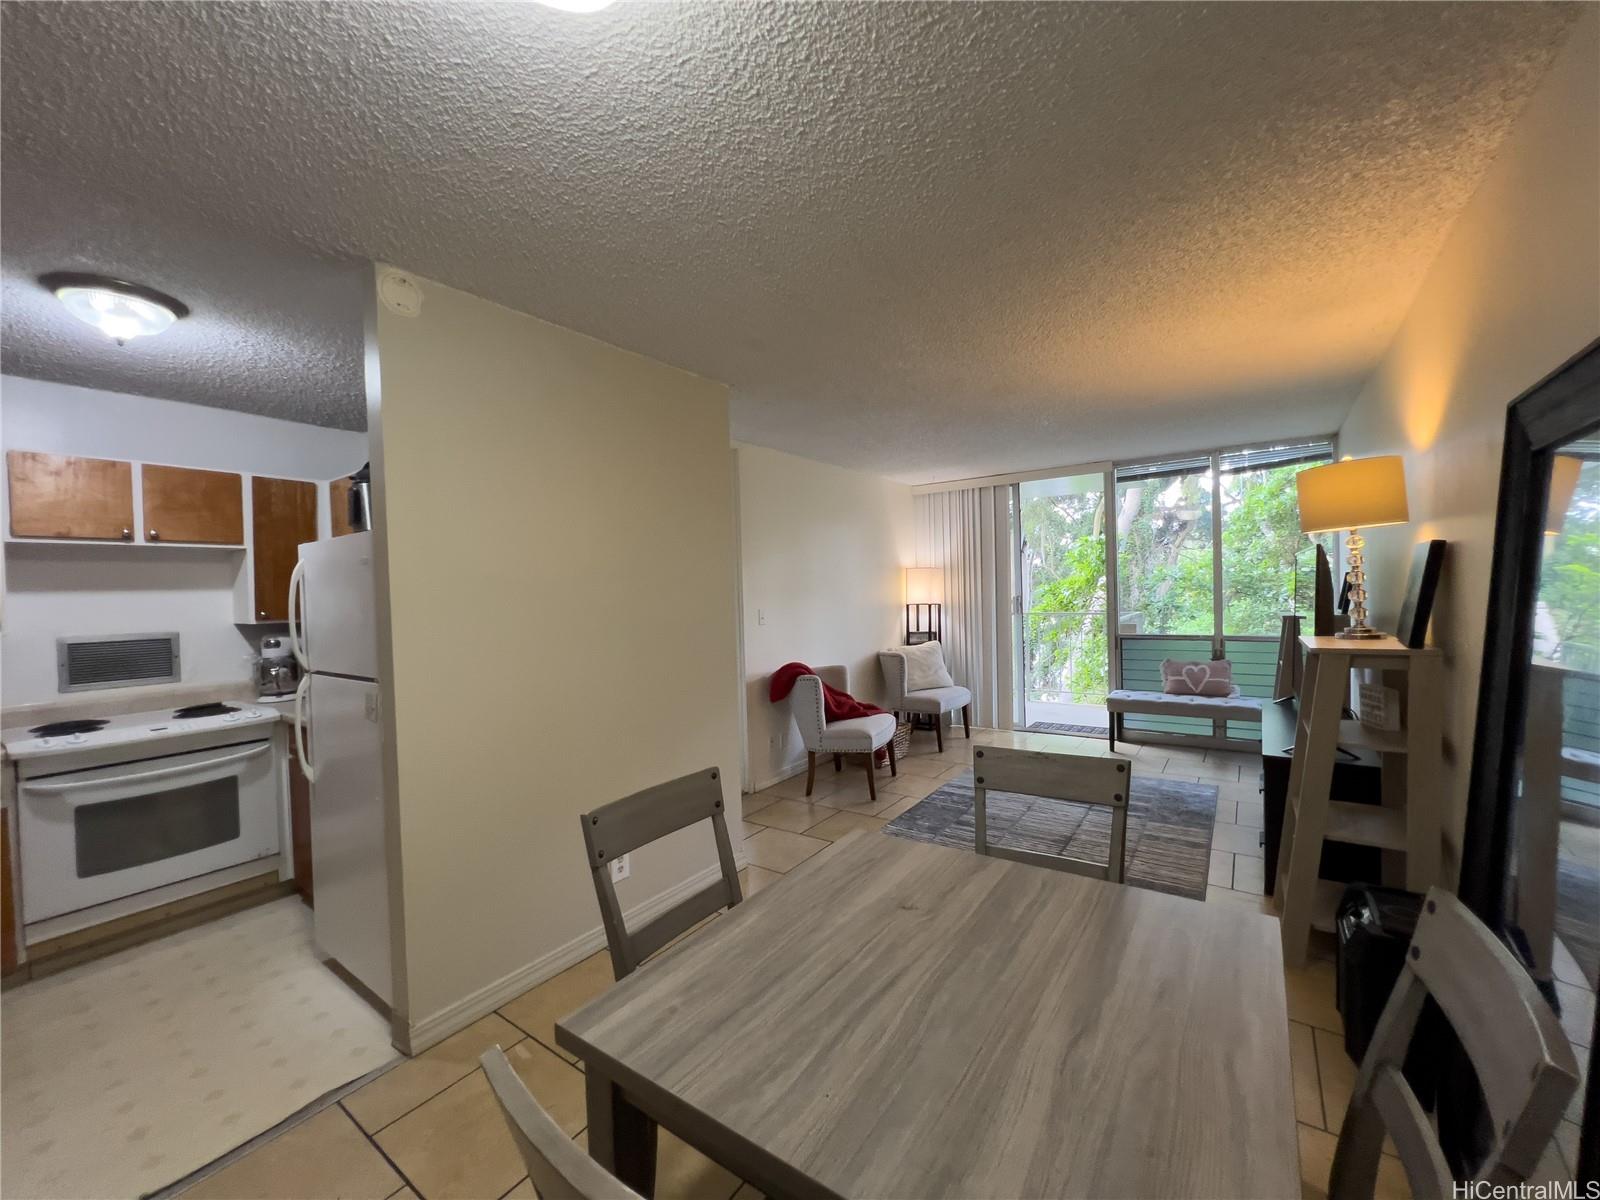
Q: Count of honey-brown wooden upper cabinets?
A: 4